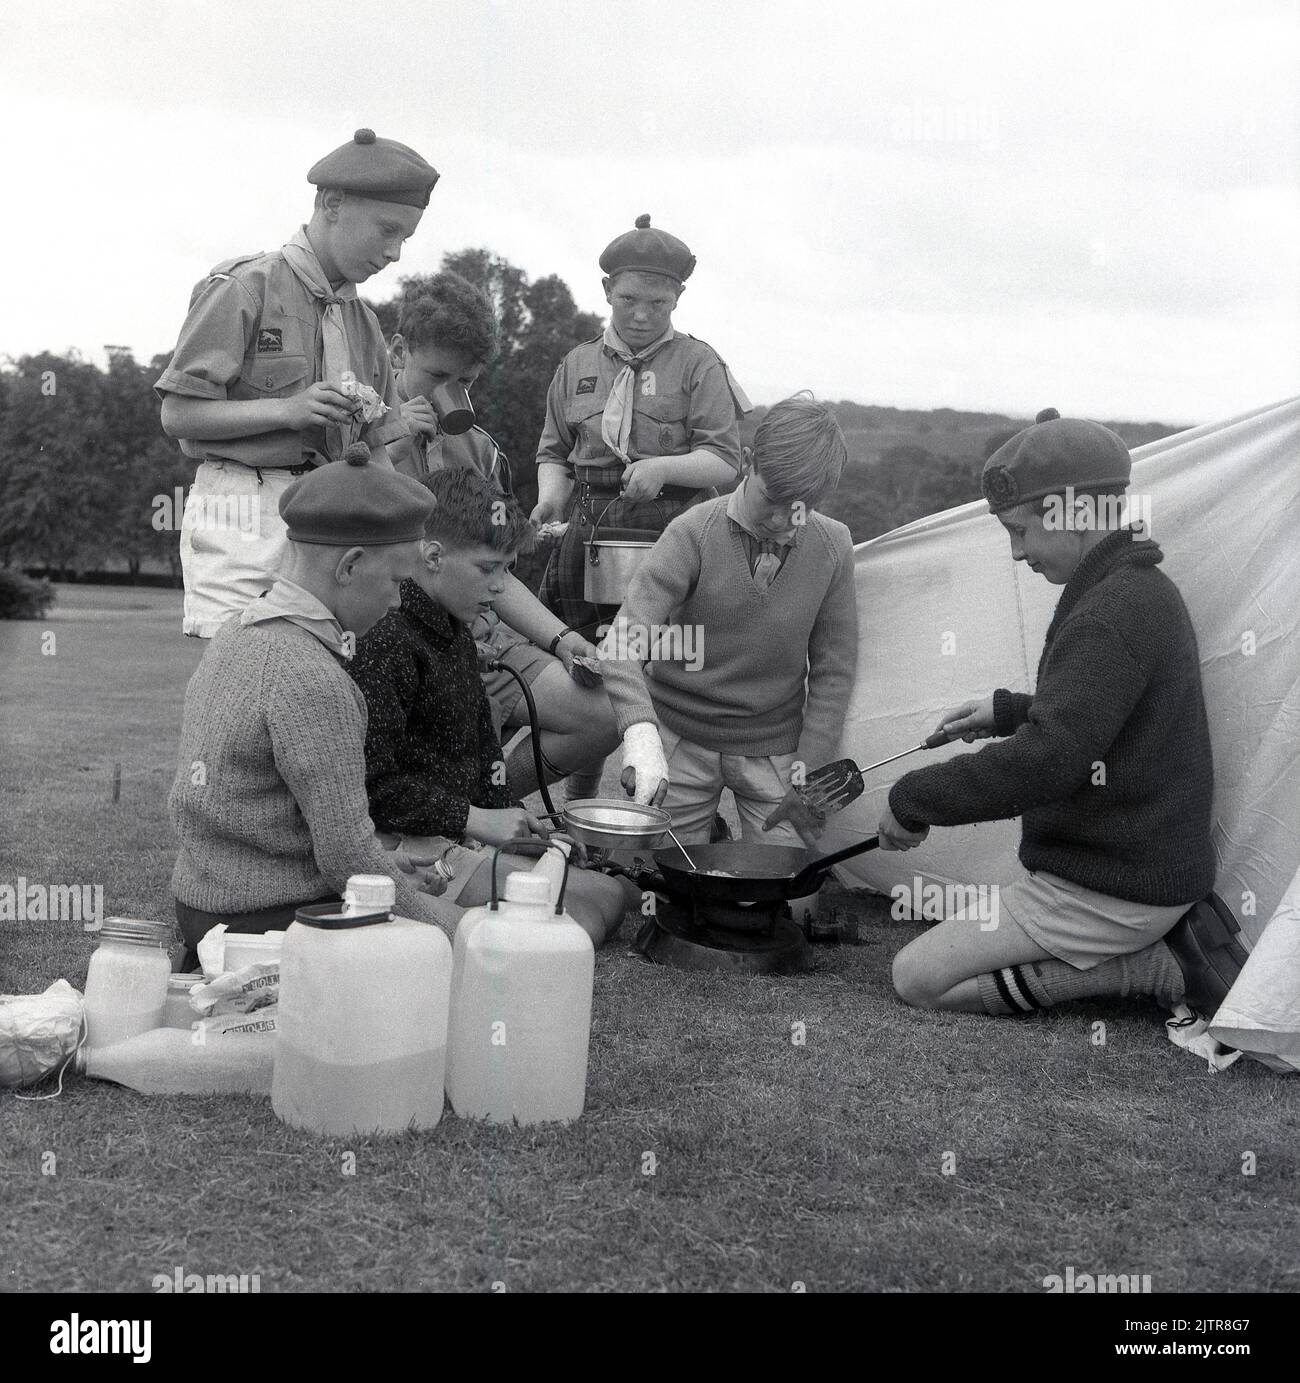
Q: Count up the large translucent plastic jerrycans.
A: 2